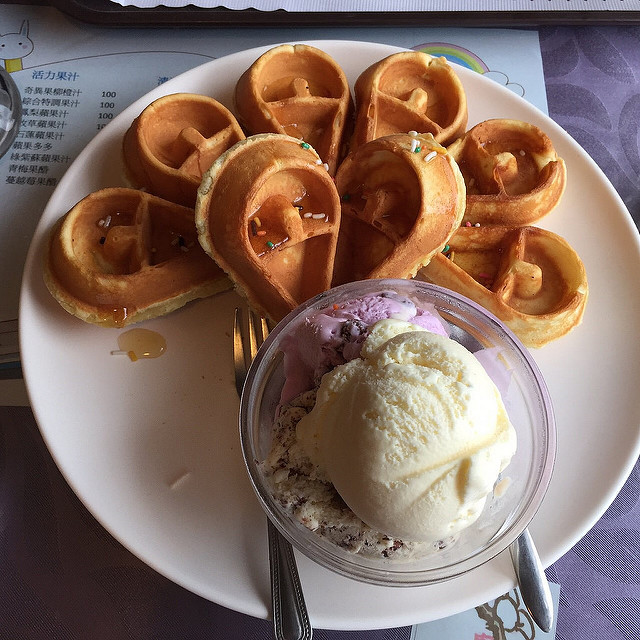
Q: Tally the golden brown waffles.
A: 8